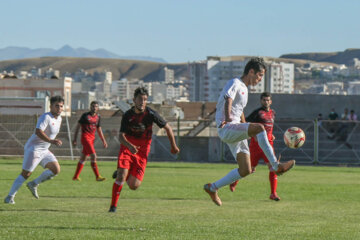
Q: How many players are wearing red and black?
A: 3